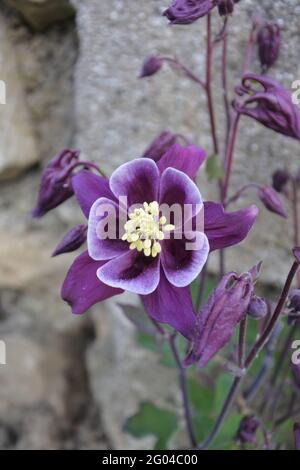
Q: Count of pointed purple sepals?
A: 5